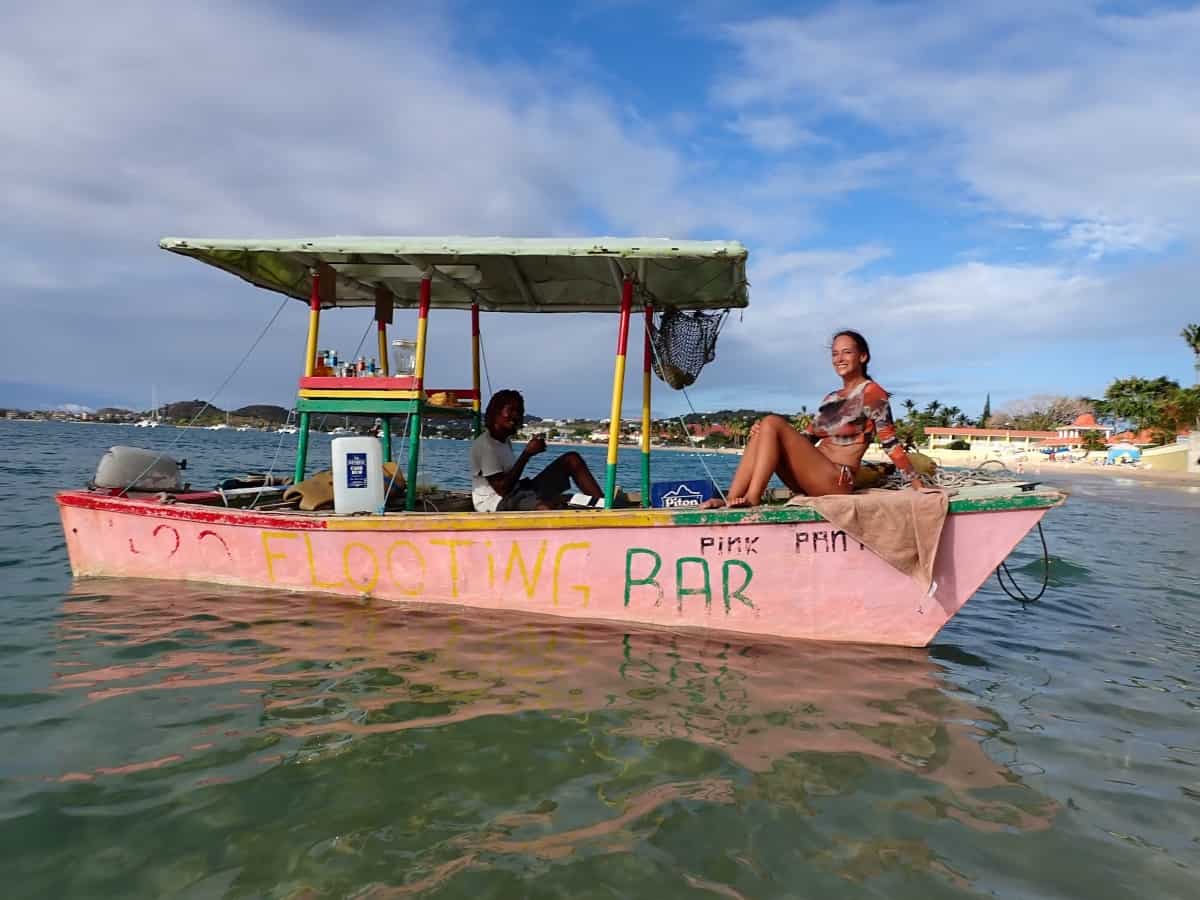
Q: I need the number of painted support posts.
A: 6